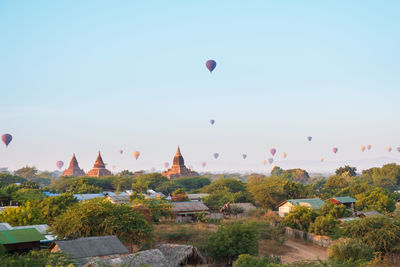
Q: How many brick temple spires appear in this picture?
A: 3